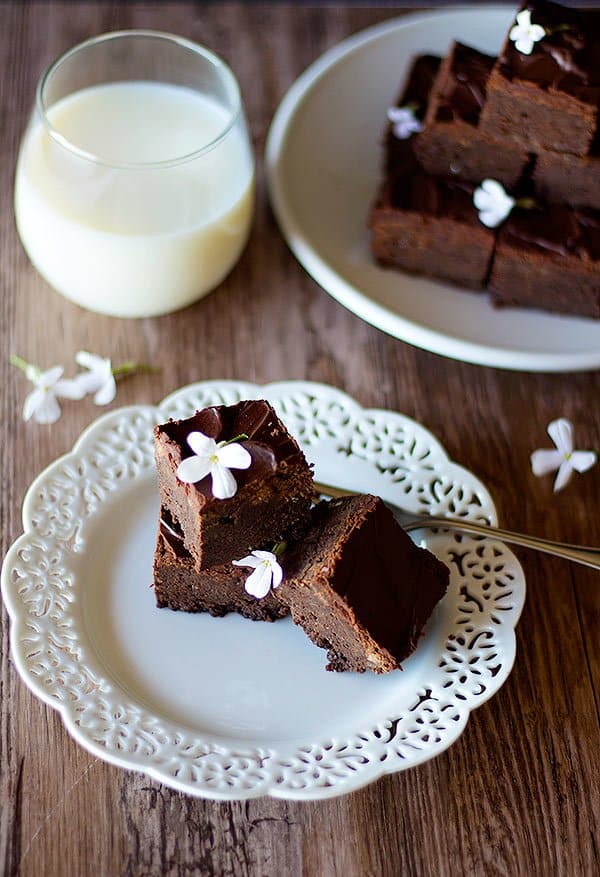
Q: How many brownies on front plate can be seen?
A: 3